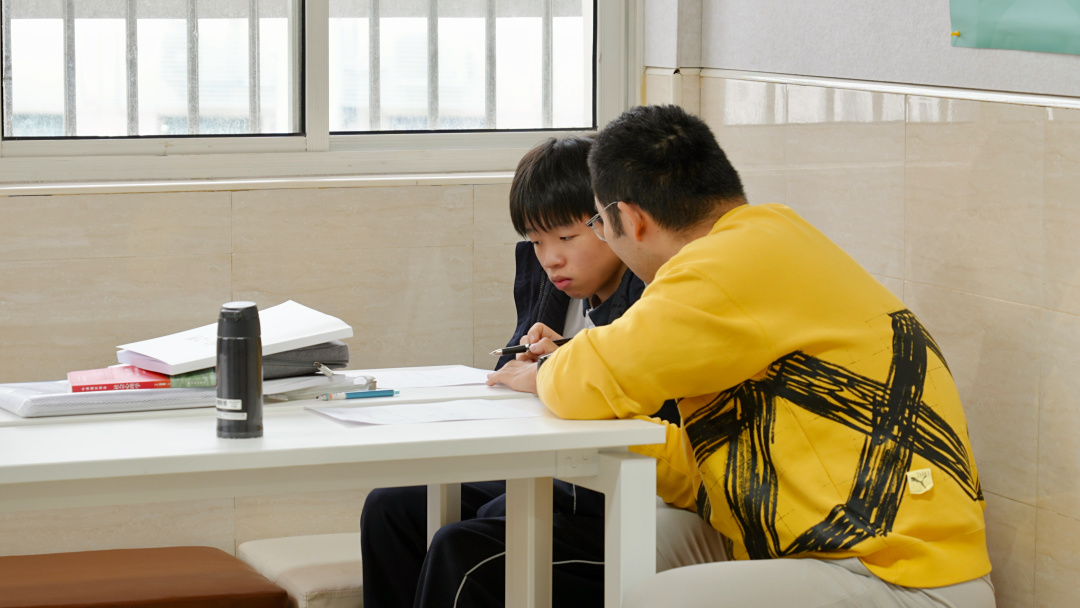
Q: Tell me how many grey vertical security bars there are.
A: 9